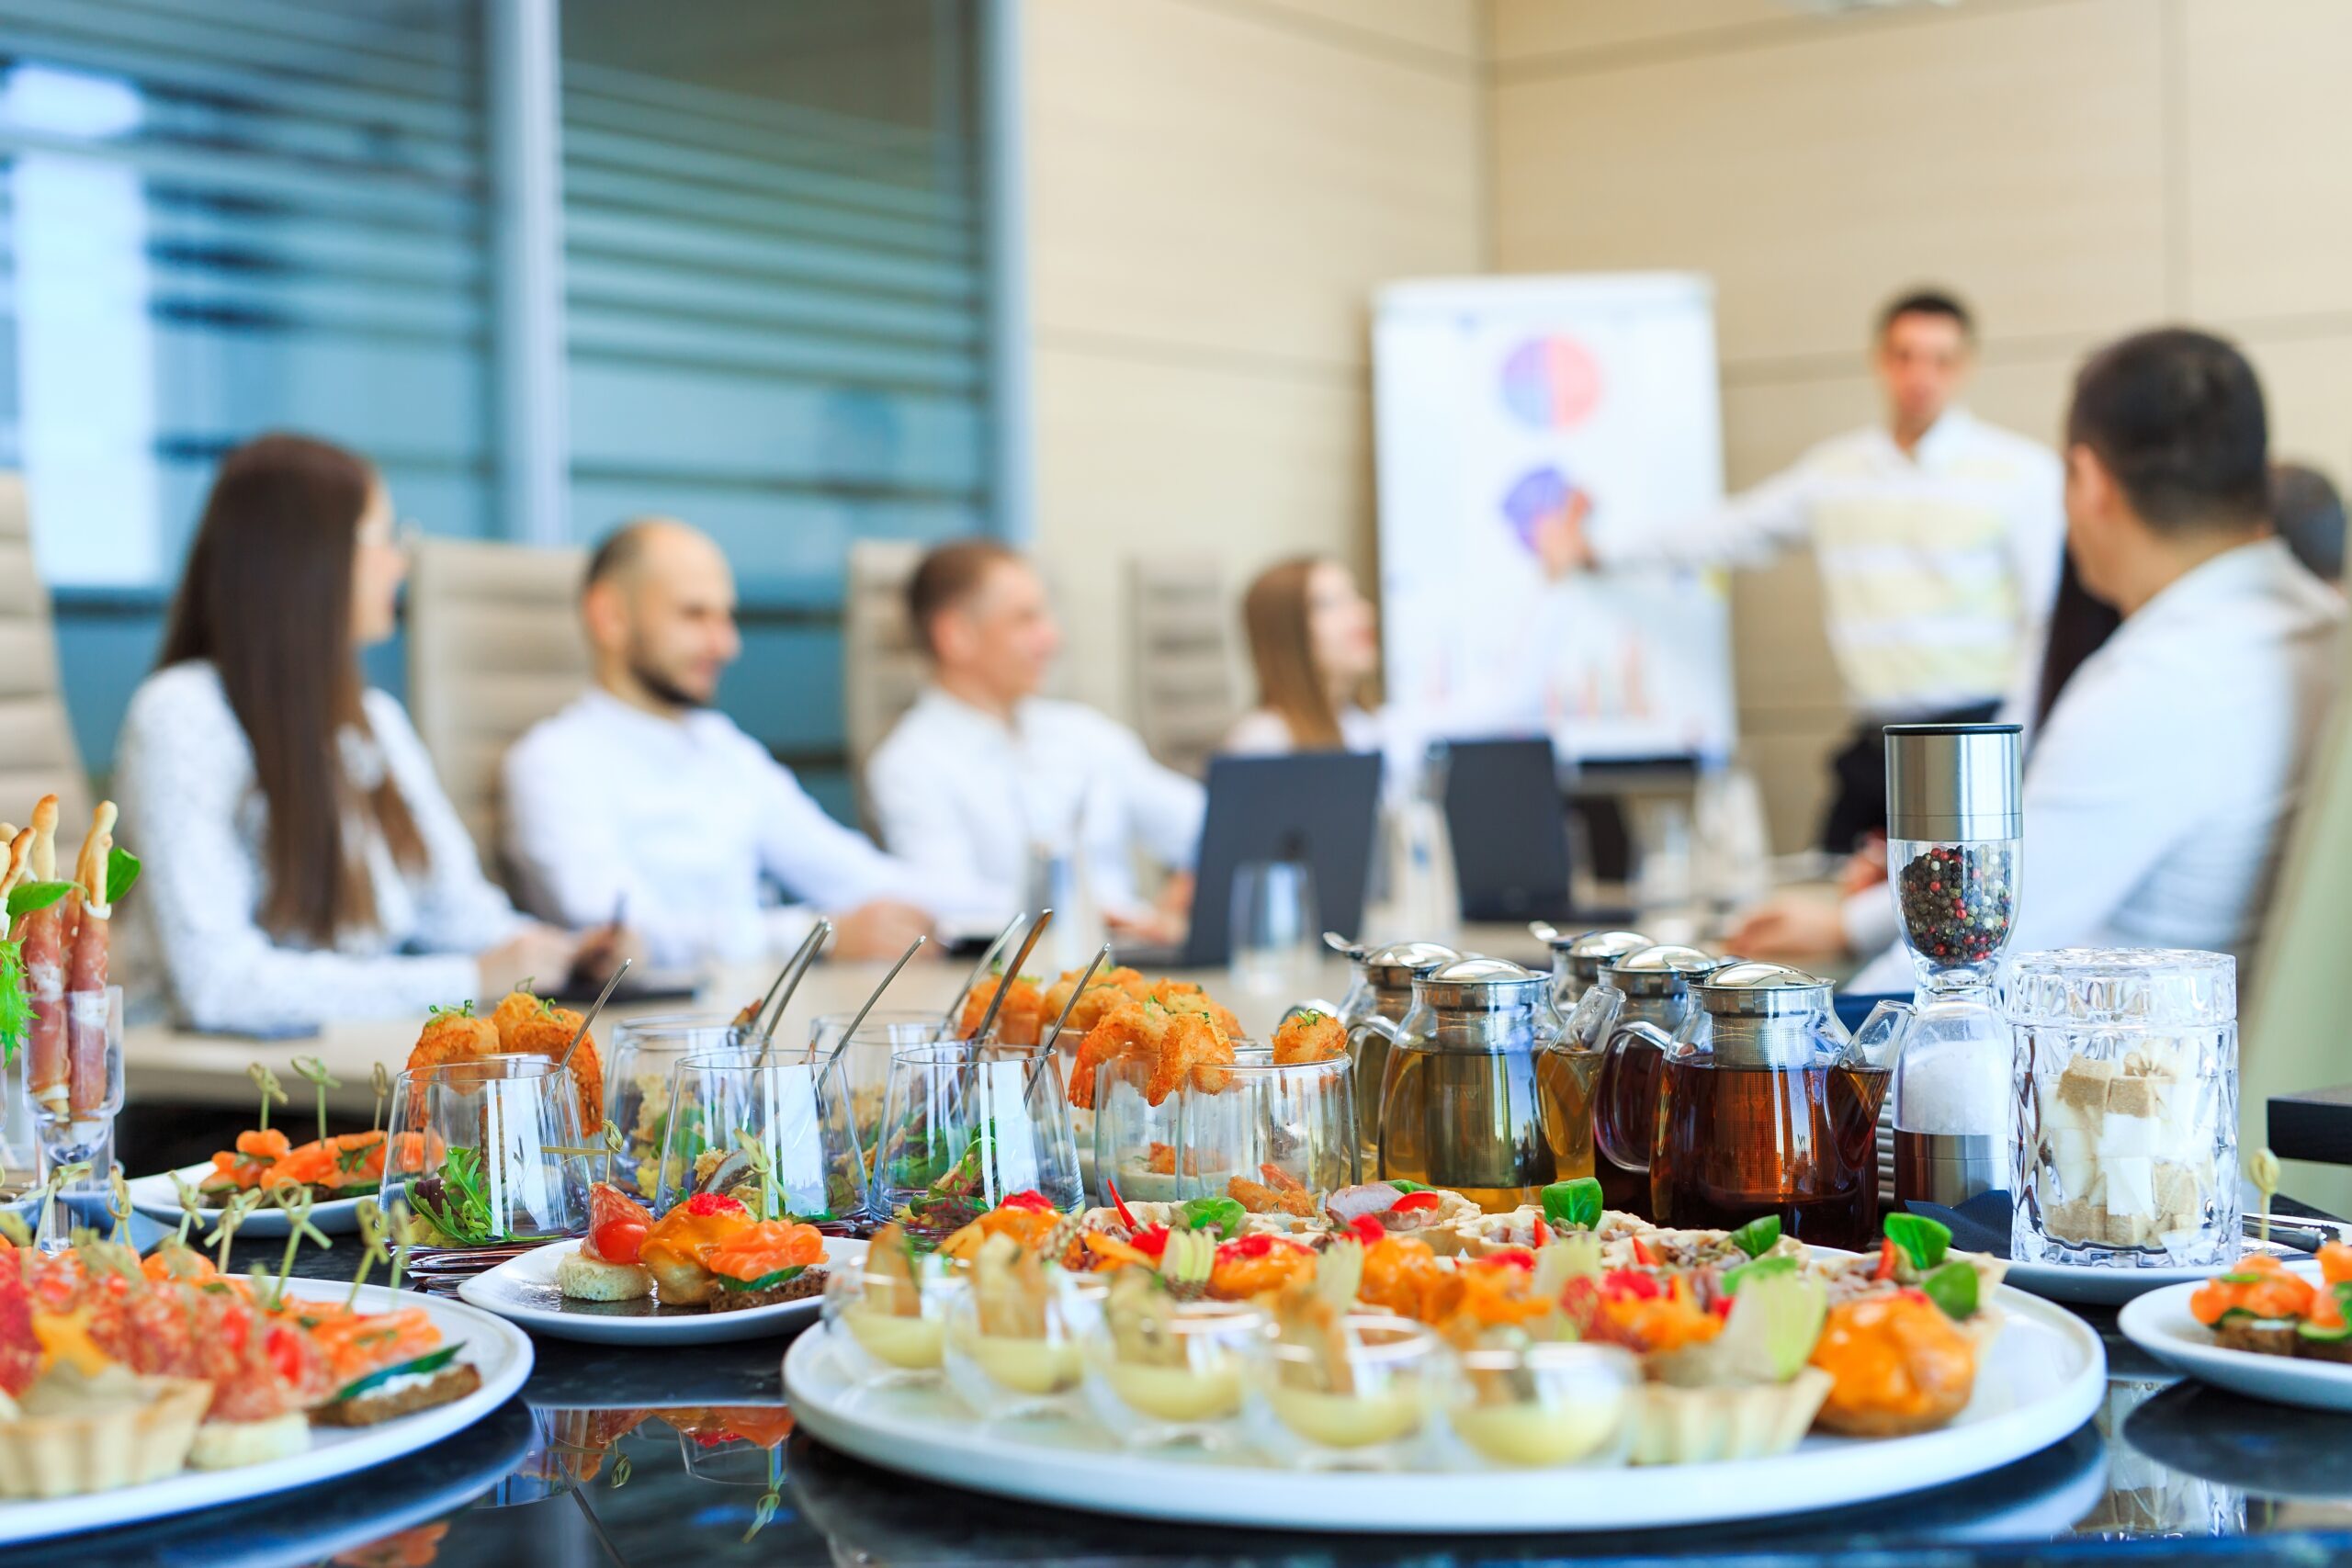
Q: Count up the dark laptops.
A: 2